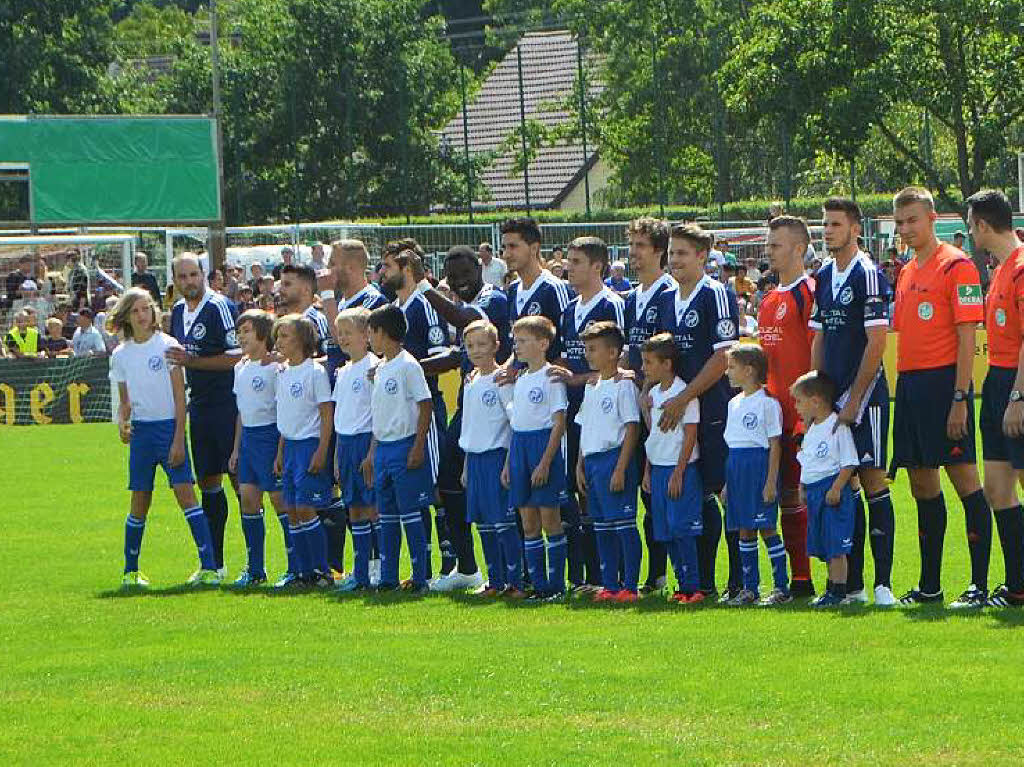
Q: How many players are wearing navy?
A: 10